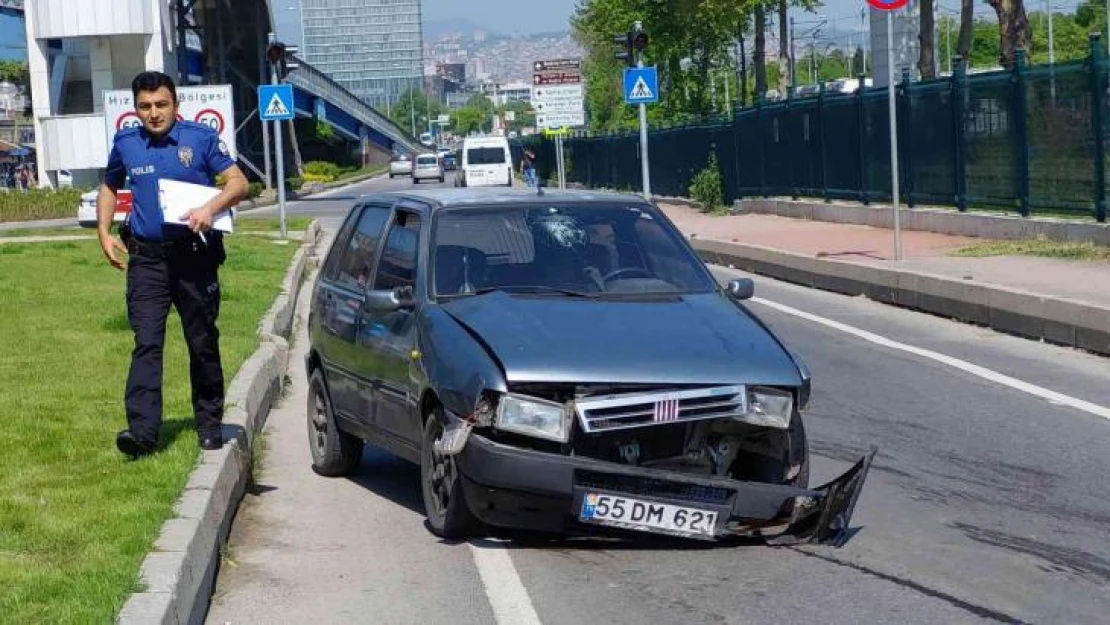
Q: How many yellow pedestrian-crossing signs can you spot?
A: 0